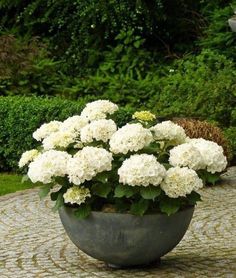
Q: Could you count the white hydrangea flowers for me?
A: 15